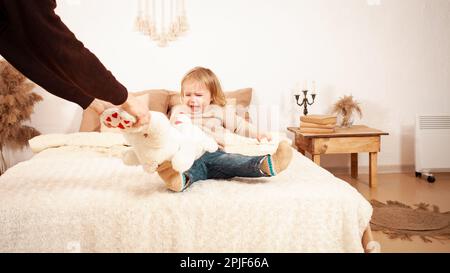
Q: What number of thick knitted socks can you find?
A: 2